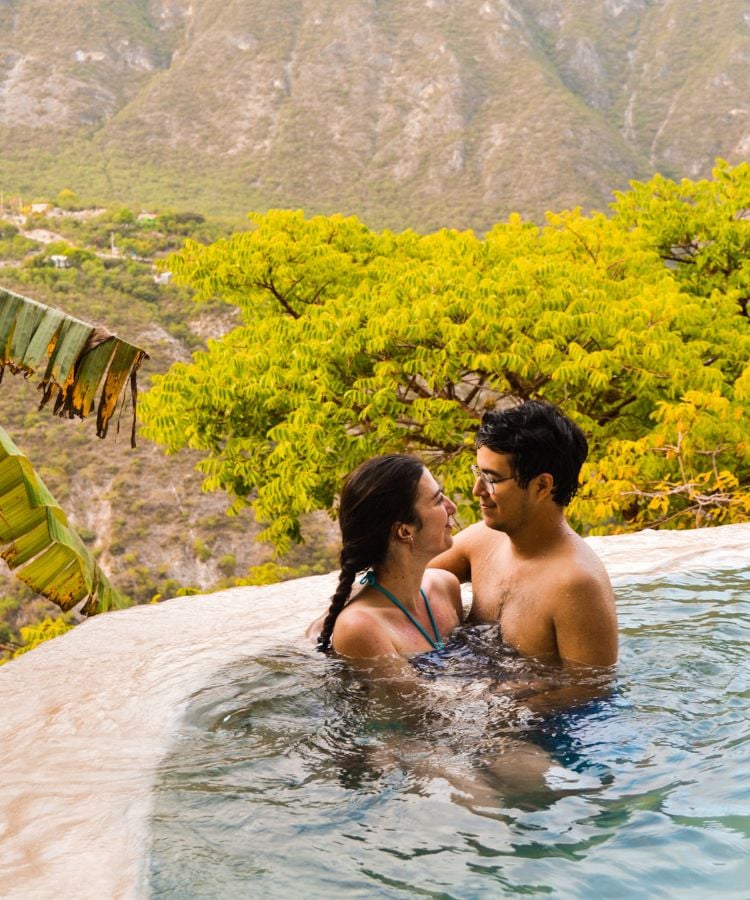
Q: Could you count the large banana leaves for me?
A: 2